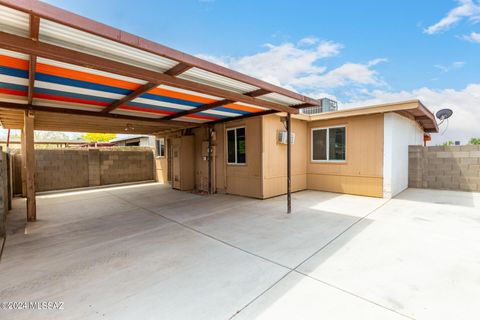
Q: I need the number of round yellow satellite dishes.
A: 0